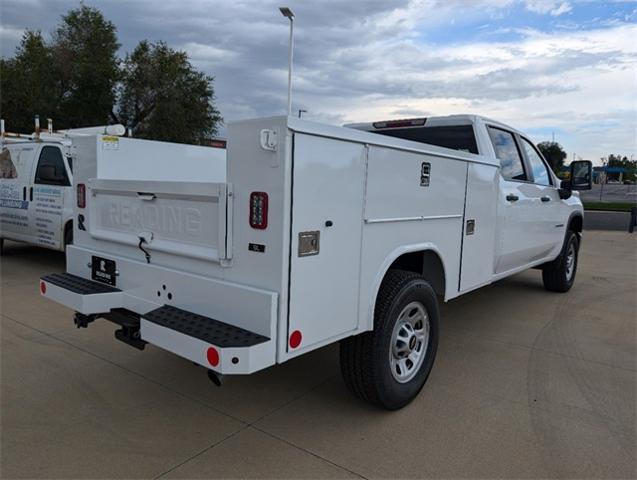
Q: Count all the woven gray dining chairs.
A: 0